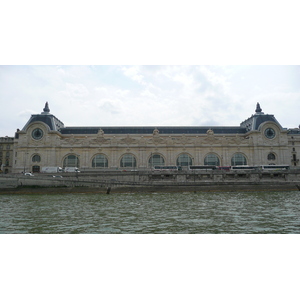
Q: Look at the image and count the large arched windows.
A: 7